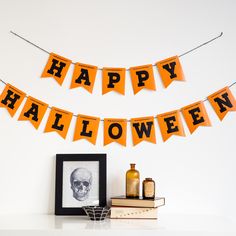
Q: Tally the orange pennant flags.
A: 14